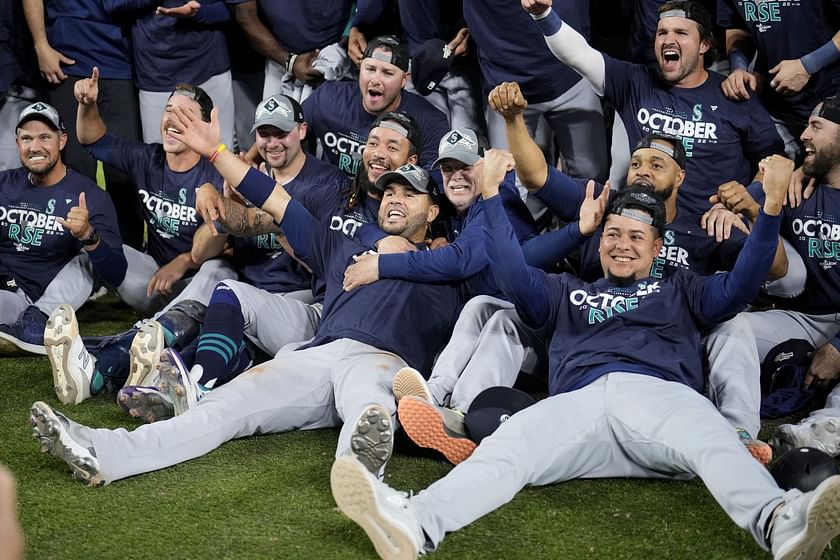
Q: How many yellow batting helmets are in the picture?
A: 0